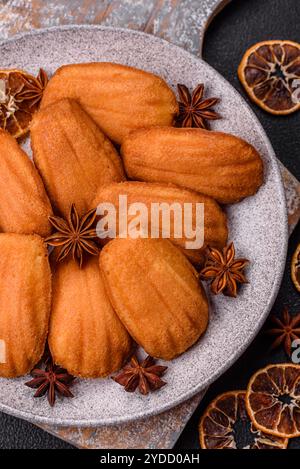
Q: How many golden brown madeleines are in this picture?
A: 8